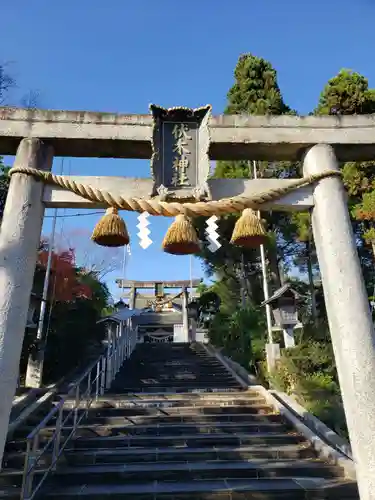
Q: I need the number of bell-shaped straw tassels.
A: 3